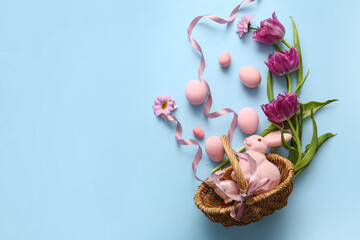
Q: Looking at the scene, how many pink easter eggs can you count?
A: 6